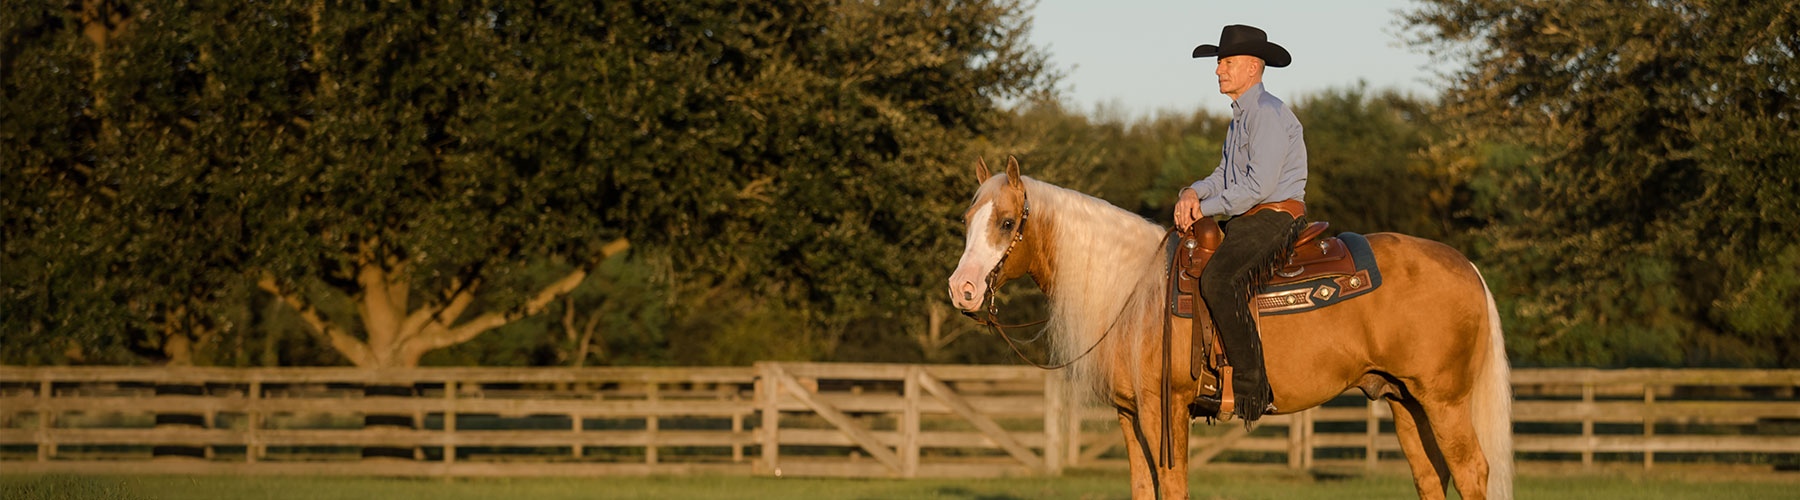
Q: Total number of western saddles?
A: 1